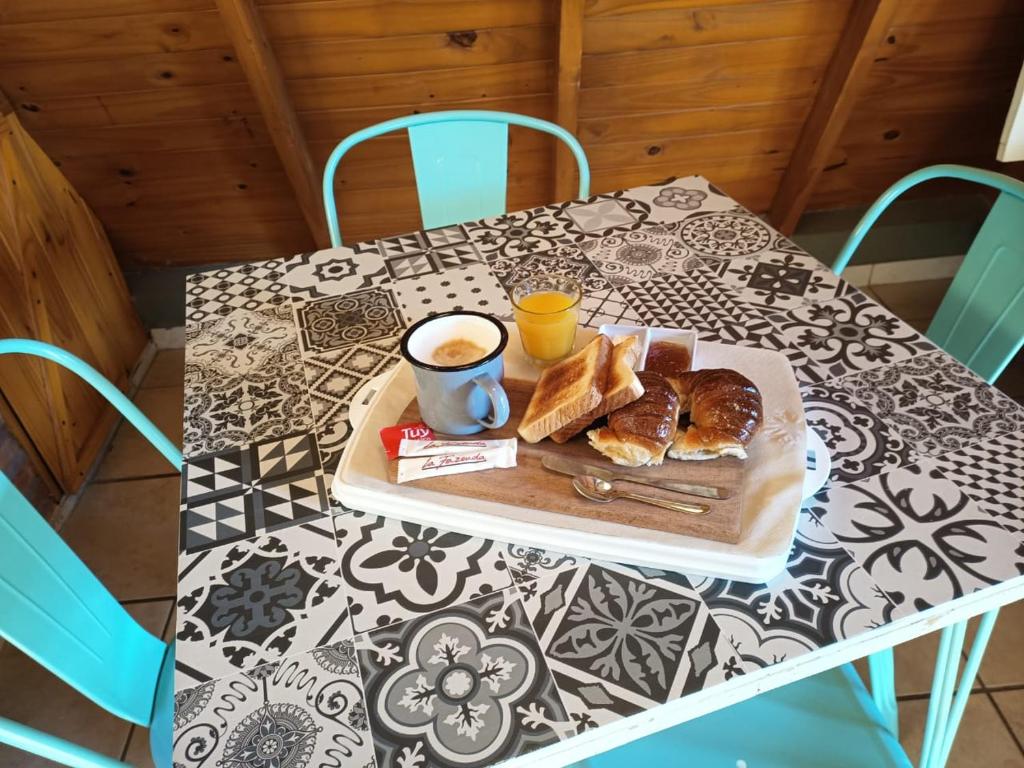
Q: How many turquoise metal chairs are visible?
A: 4